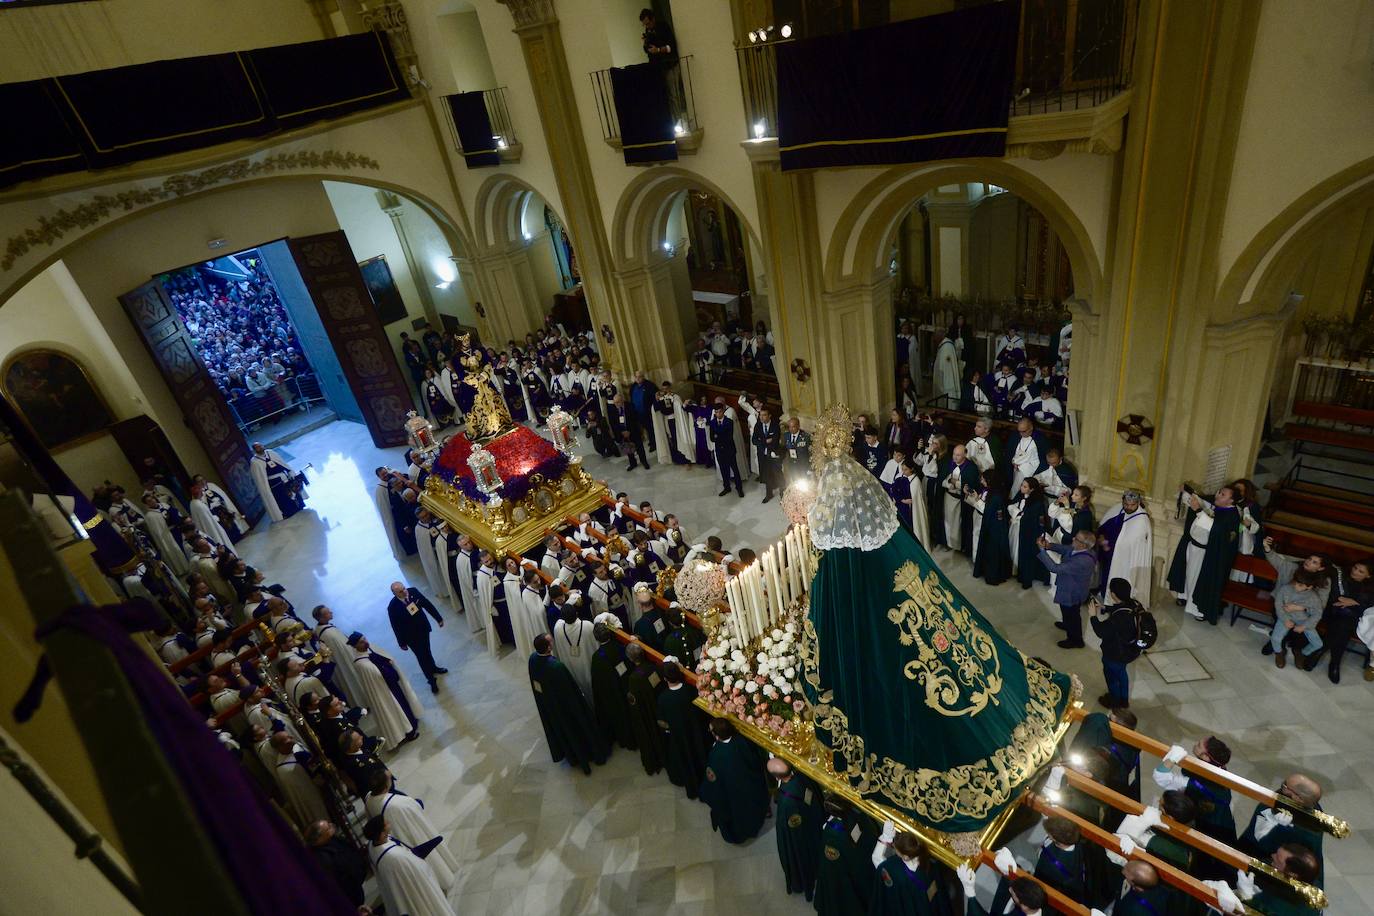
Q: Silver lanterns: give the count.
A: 3